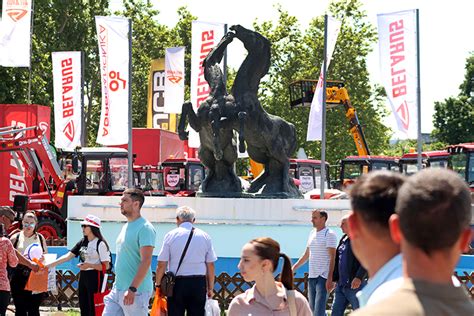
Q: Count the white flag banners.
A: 7